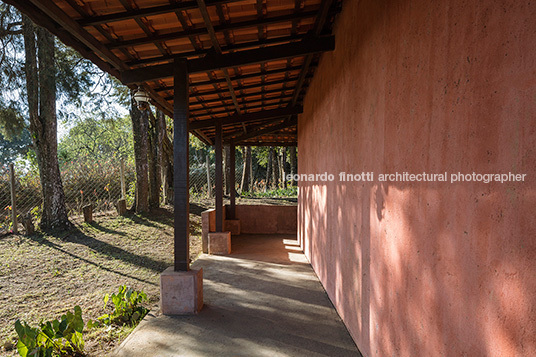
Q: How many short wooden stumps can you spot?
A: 3